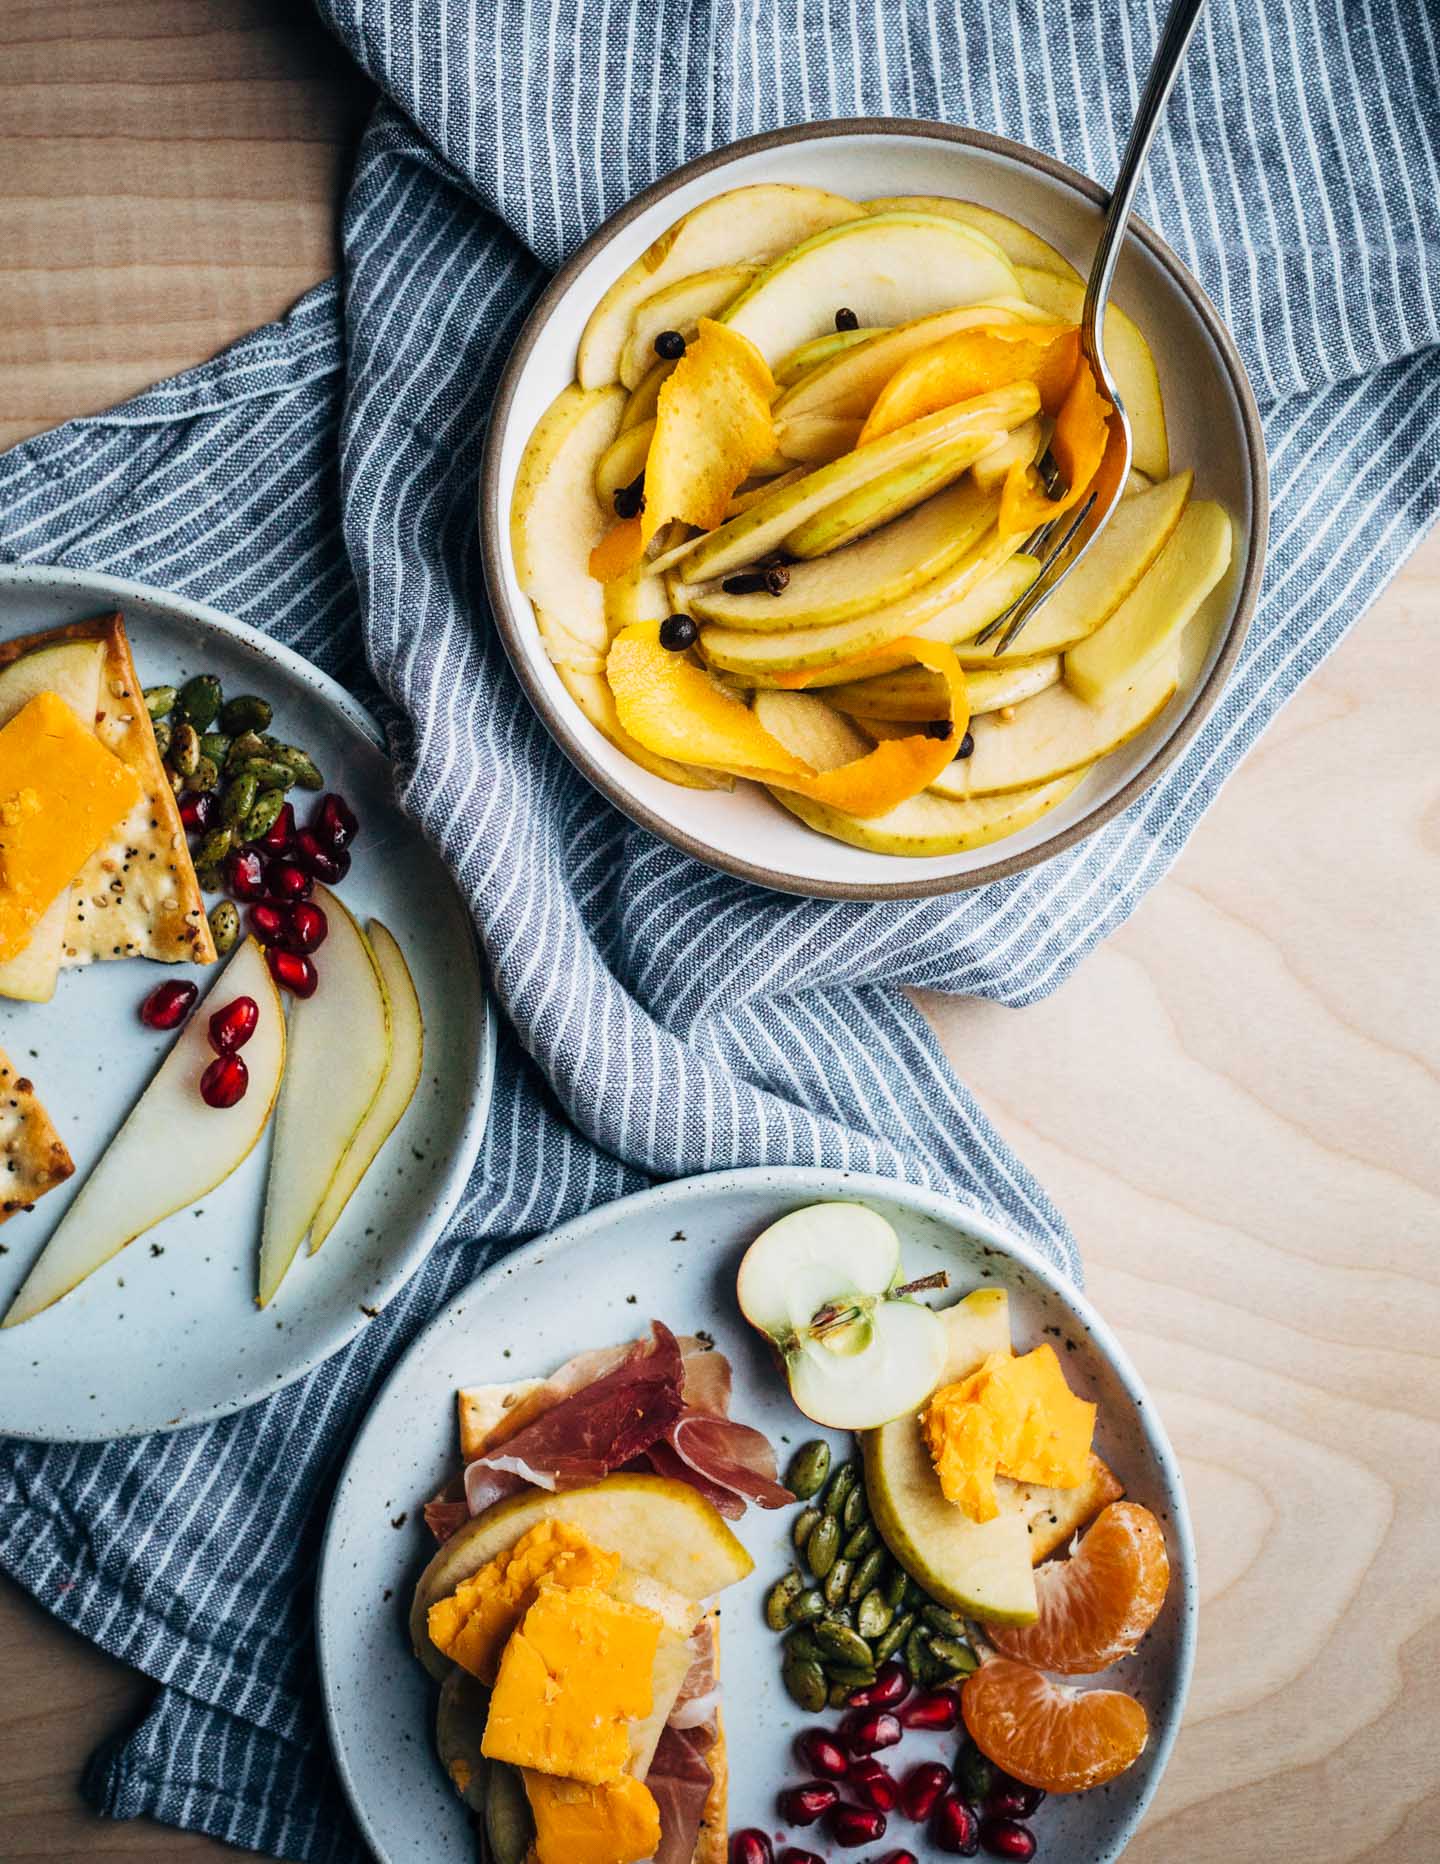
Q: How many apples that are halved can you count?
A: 1